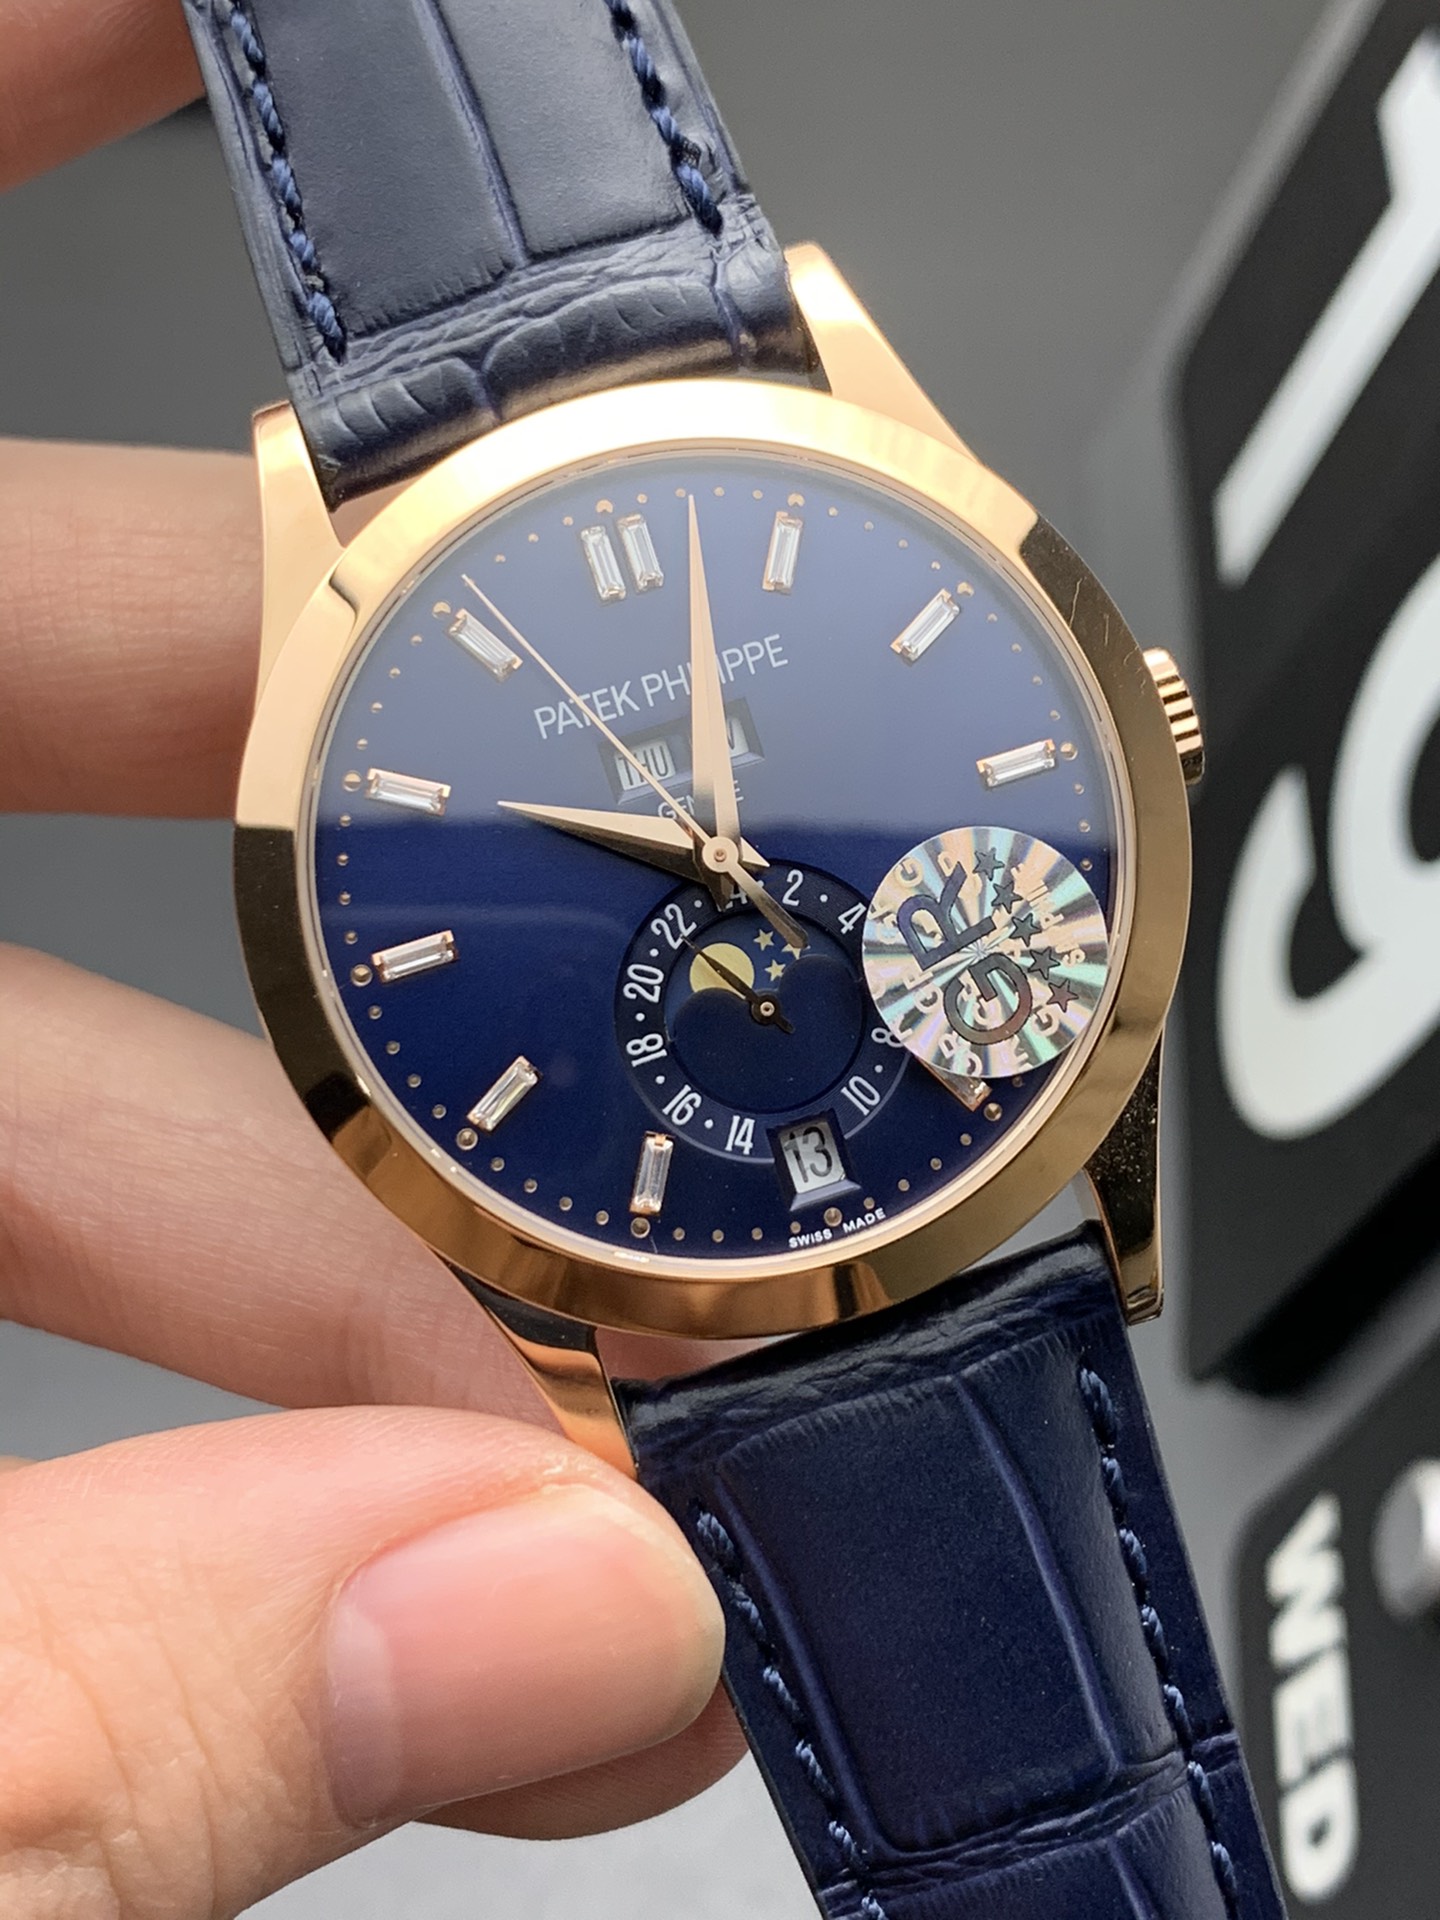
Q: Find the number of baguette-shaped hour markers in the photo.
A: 11